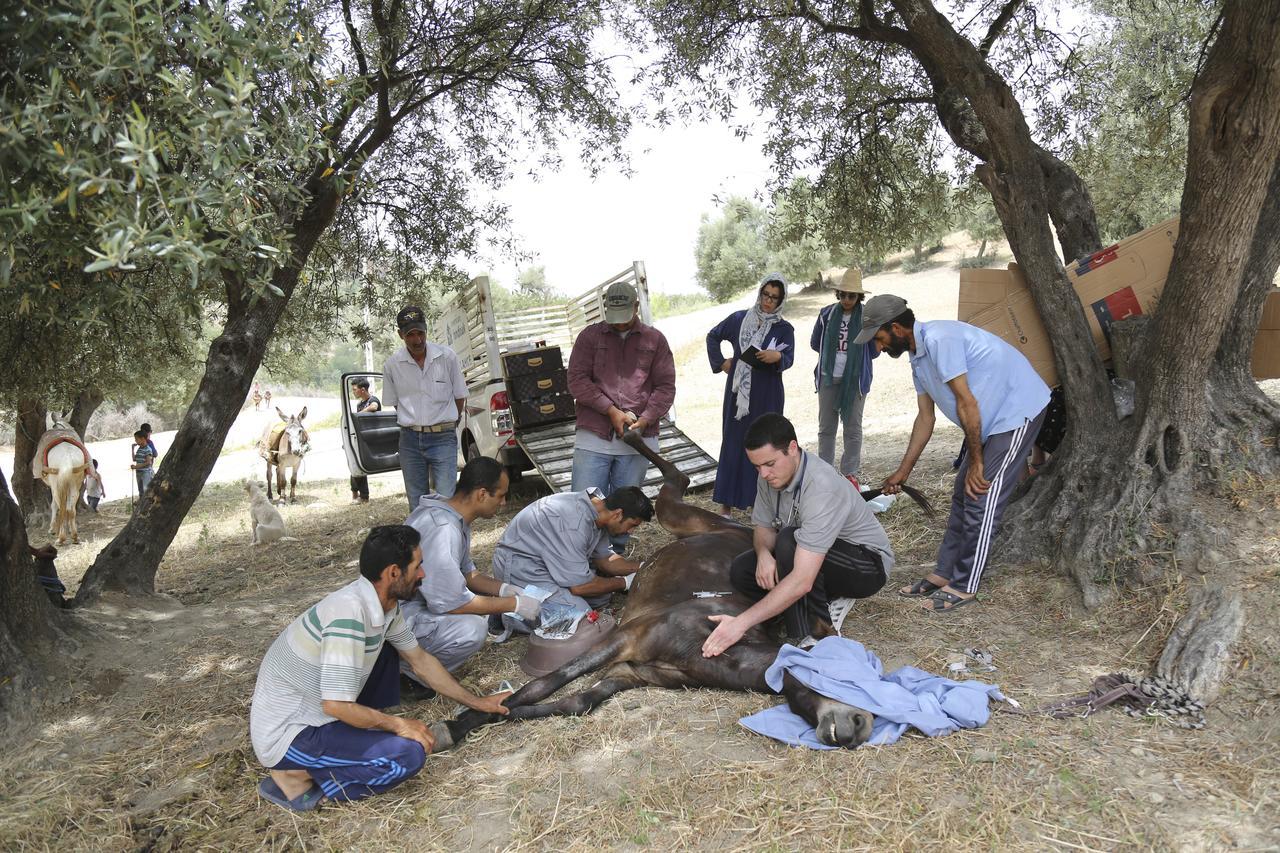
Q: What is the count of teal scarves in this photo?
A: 1